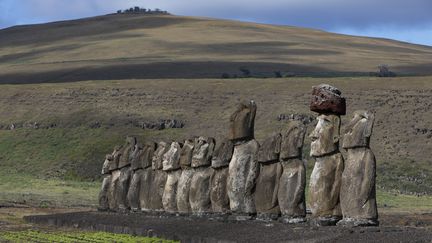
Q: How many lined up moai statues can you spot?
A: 15